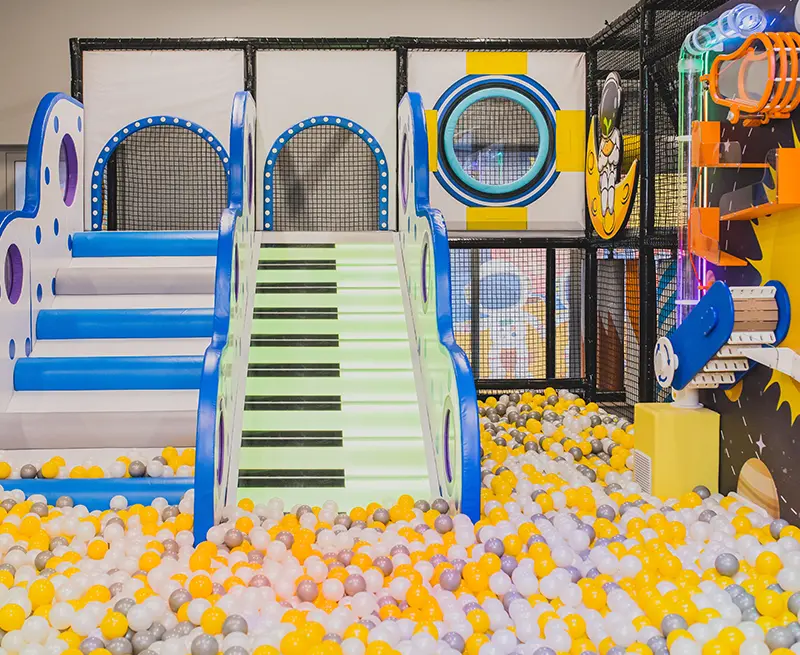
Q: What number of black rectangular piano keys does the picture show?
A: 9